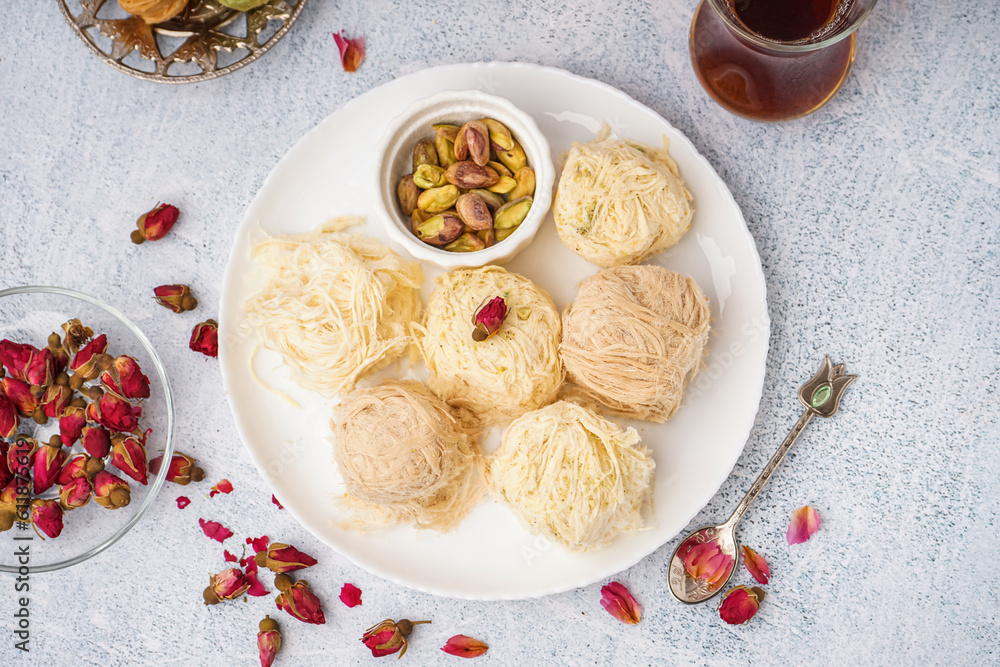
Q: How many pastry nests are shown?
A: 6